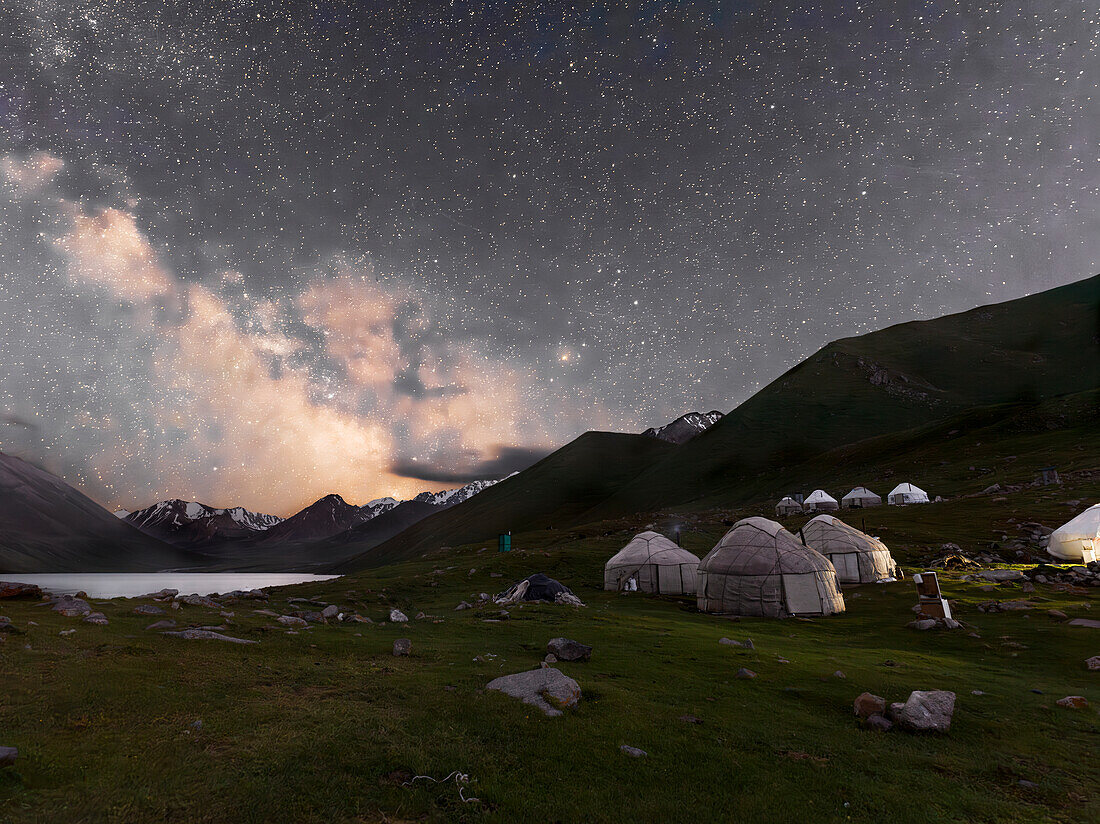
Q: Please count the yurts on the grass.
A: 8